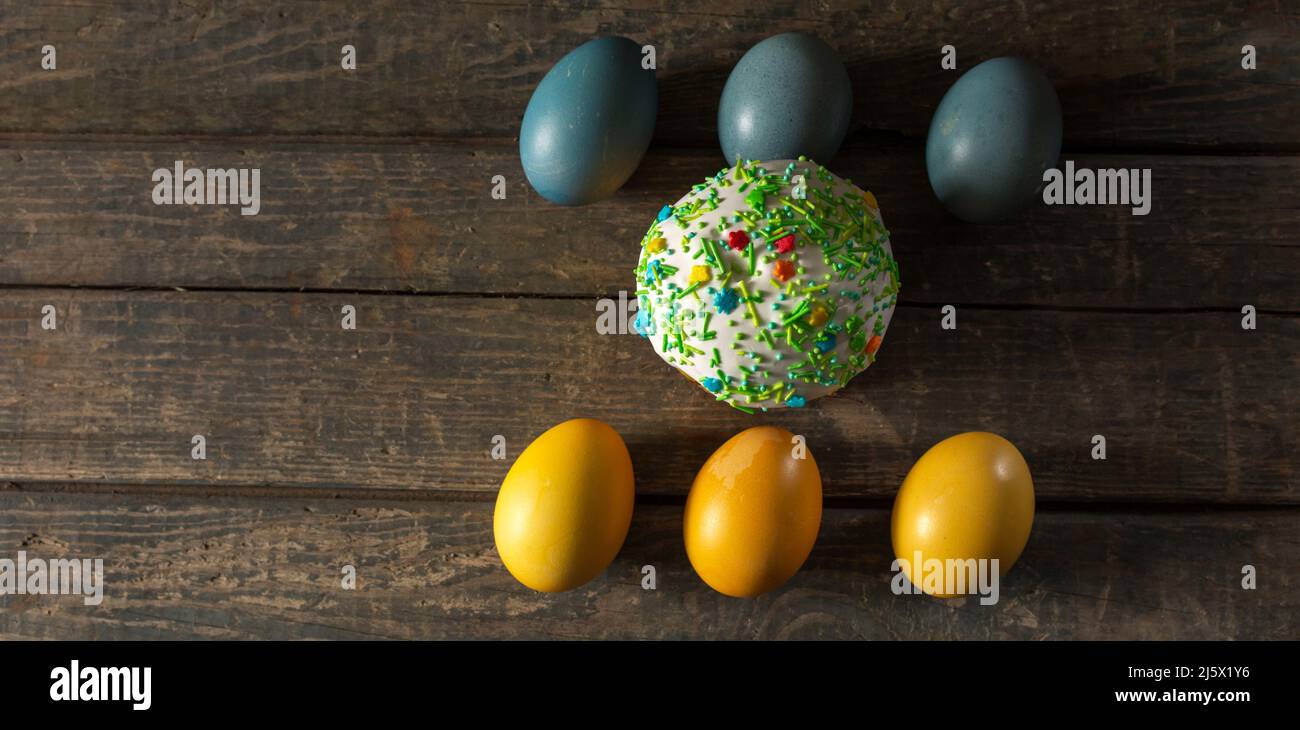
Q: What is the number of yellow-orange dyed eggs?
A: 3